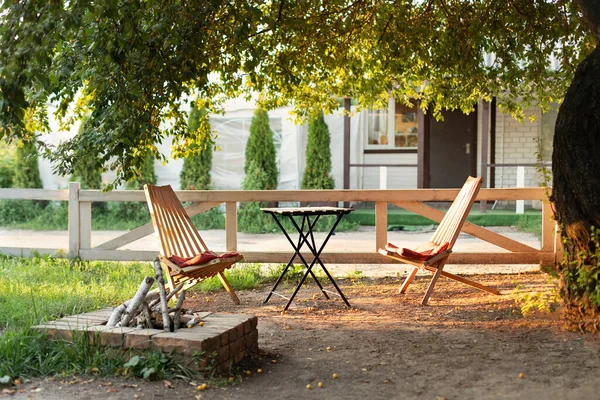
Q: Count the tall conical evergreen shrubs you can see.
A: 6